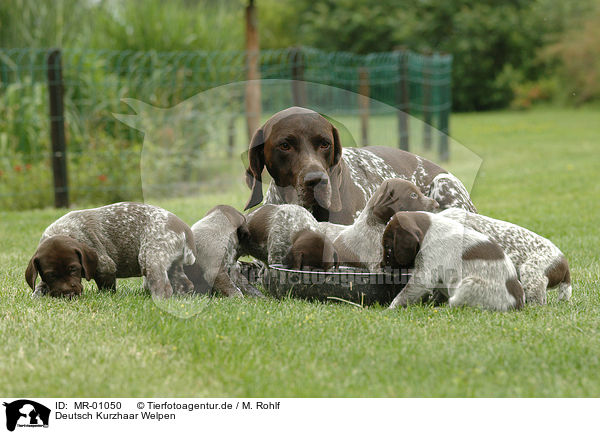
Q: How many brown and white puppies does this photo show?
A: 6